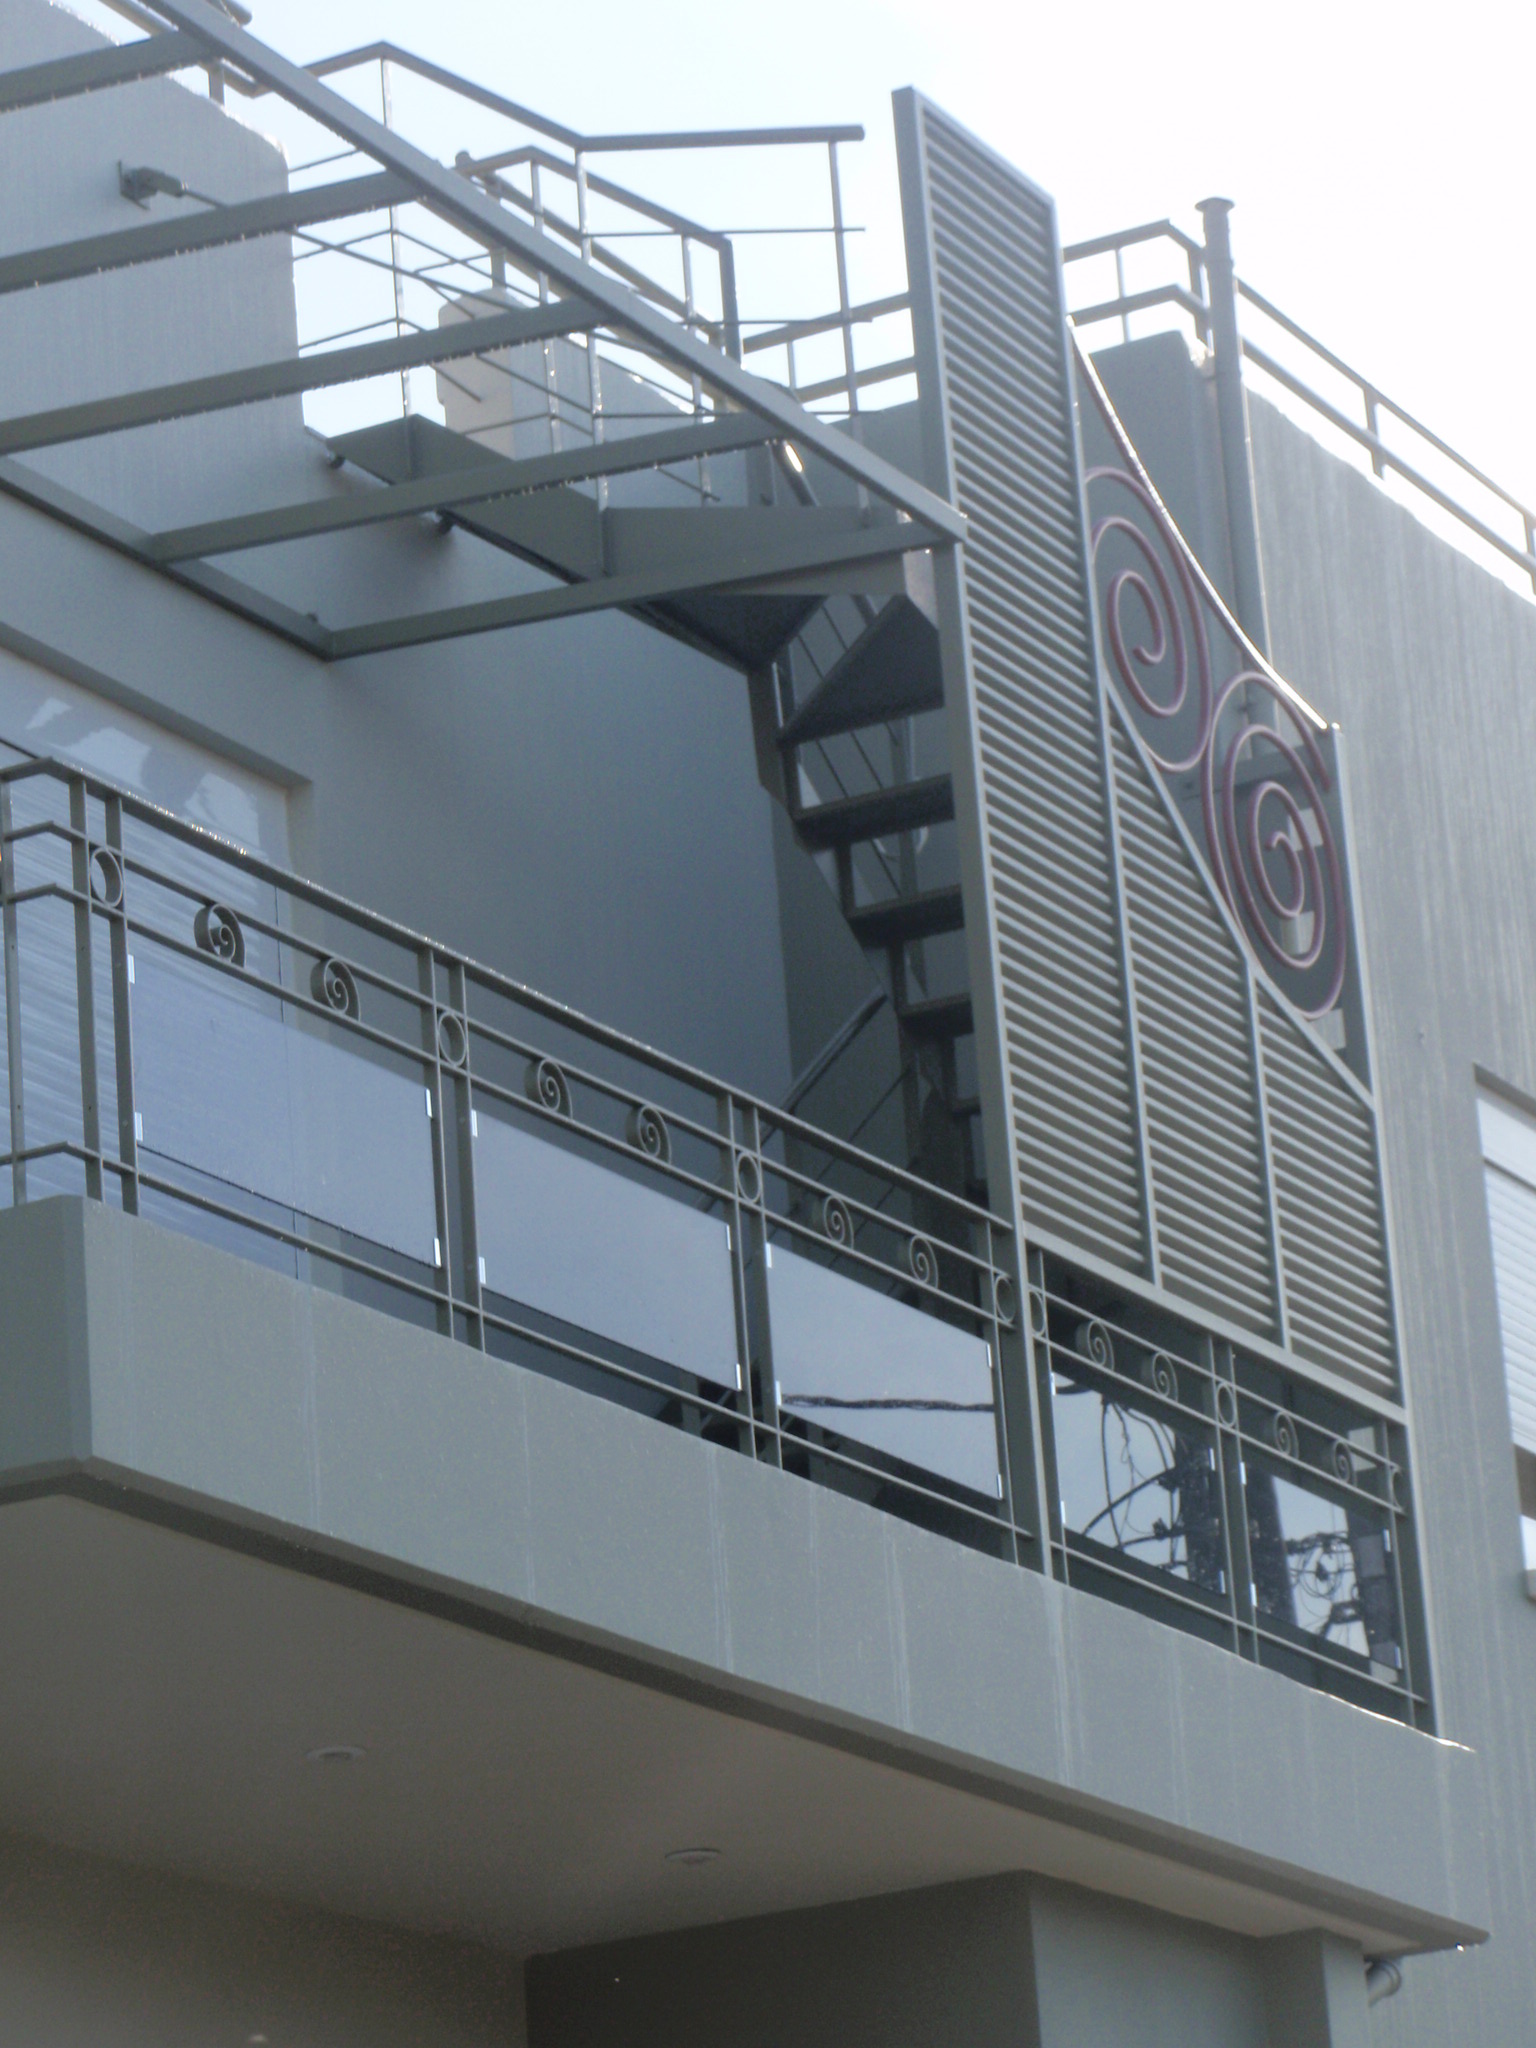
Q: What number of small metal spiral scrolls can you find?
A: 10